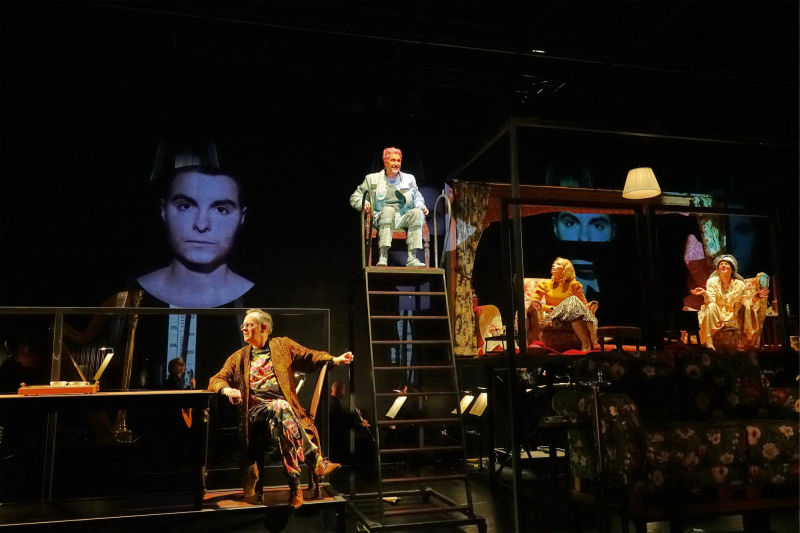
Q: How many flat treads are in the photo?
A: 9